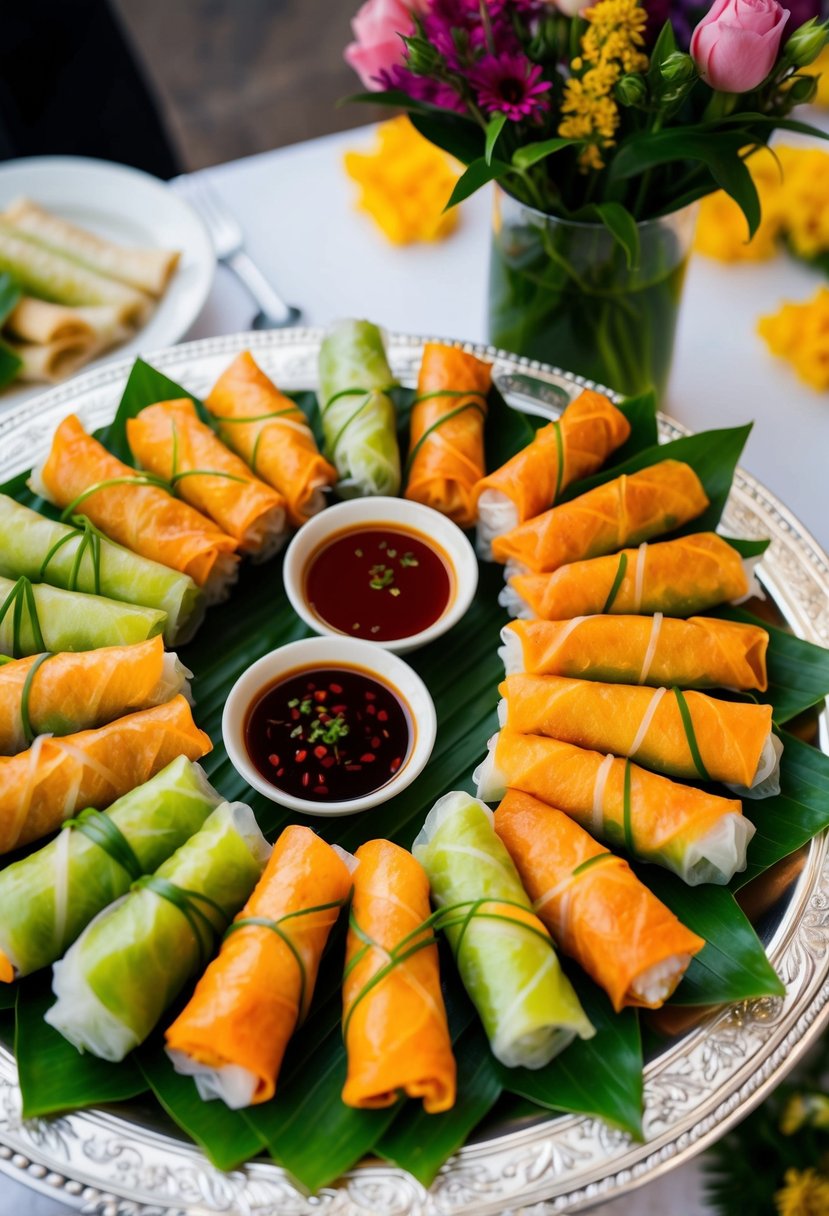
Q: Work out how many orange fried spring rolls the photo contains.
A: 15